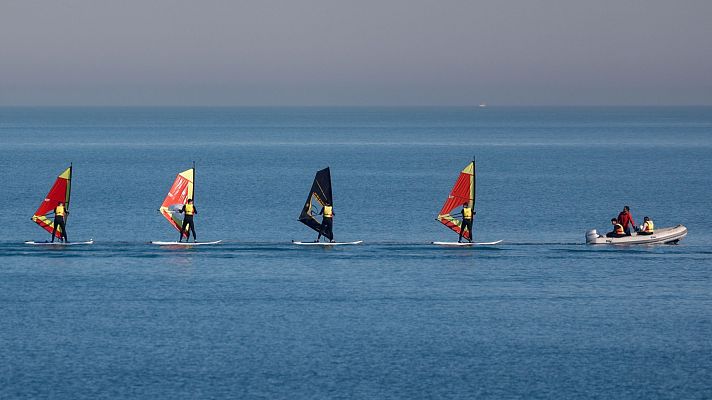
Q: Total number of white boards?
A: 4